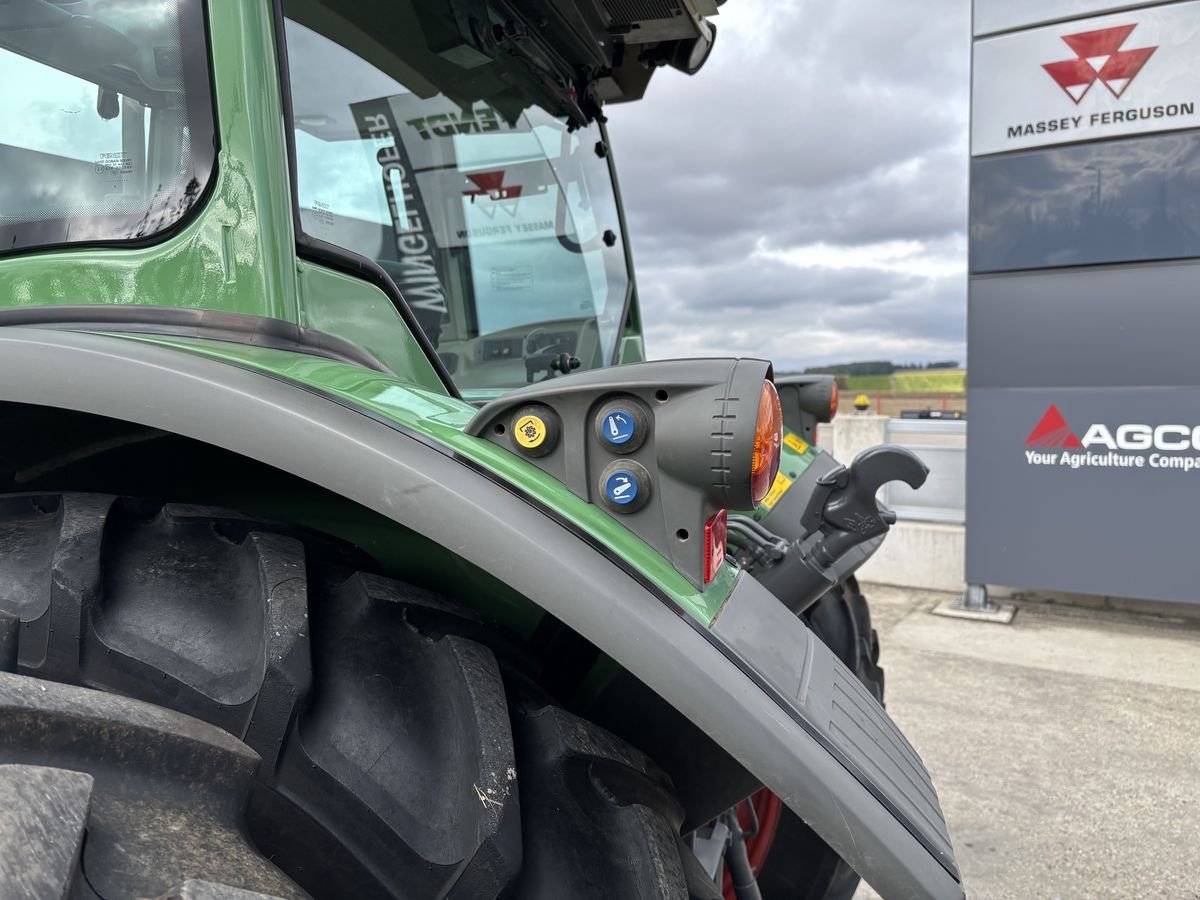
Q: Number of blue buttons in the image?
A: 2